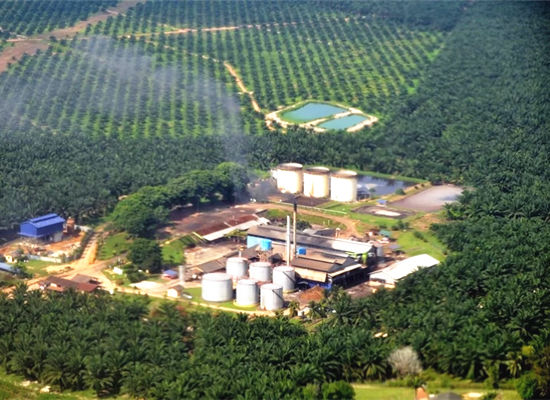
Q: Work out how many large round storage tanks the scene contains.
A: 9